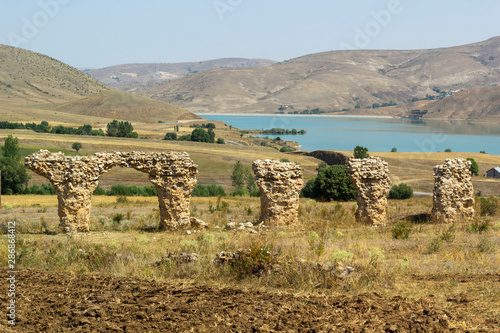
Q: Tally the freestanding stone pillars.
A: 3